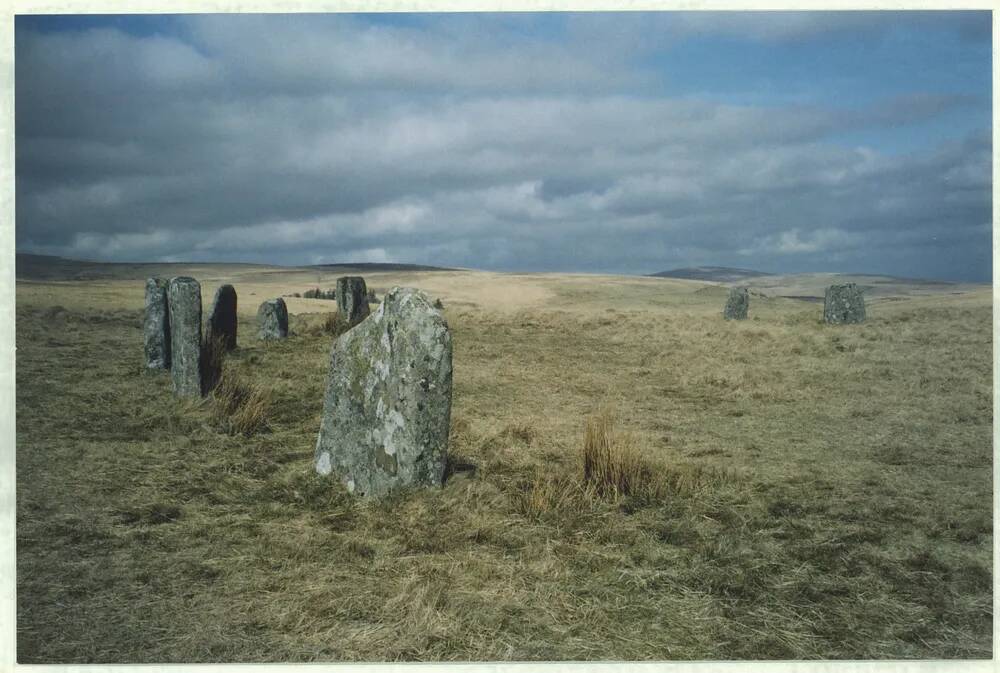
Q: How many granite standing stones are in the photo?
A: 8